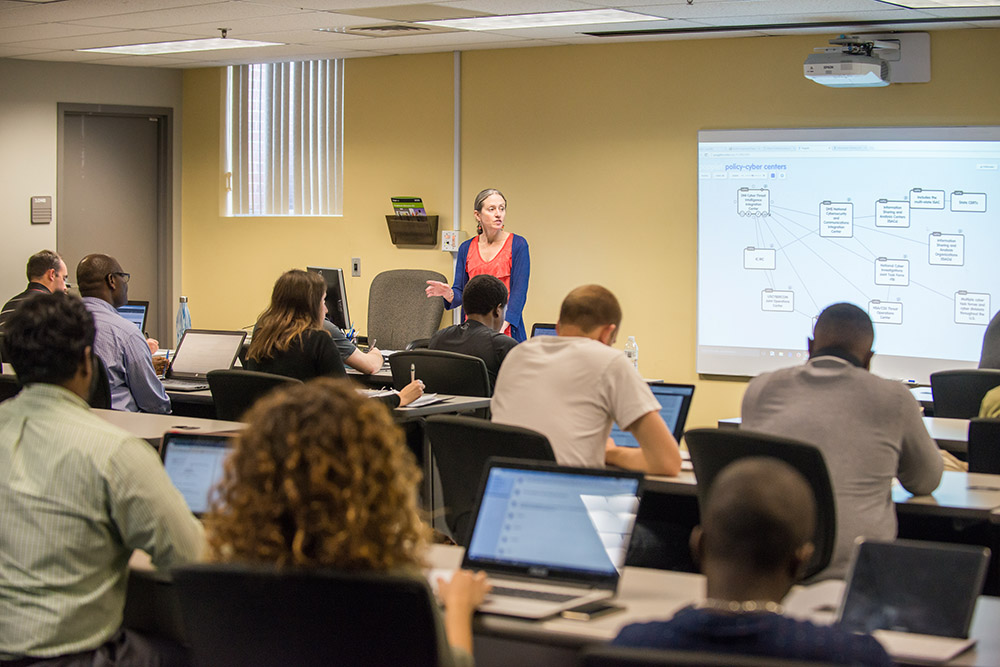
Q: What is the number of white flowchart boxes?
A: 11